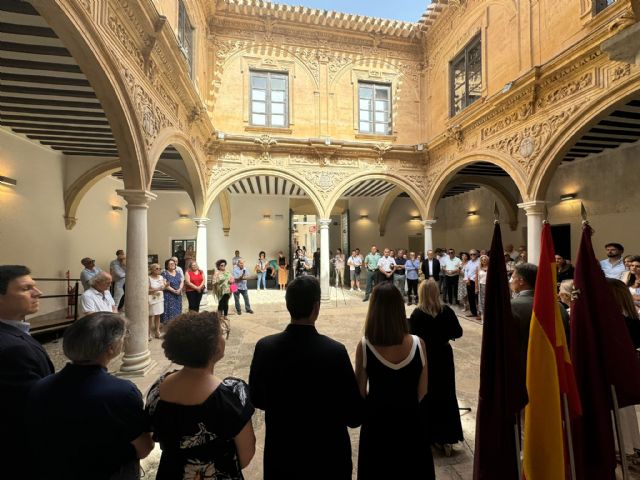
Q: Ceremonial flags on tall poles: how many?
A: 3